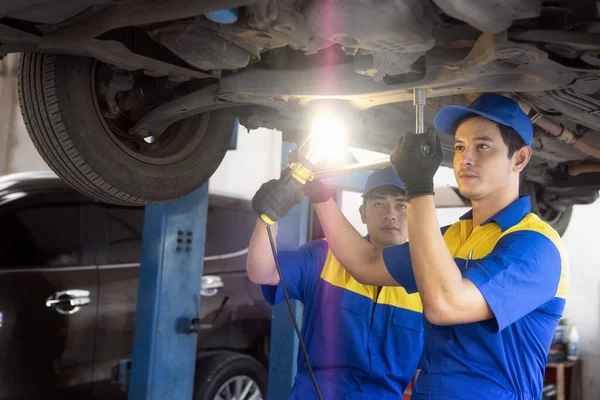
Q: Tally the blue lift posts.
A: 2